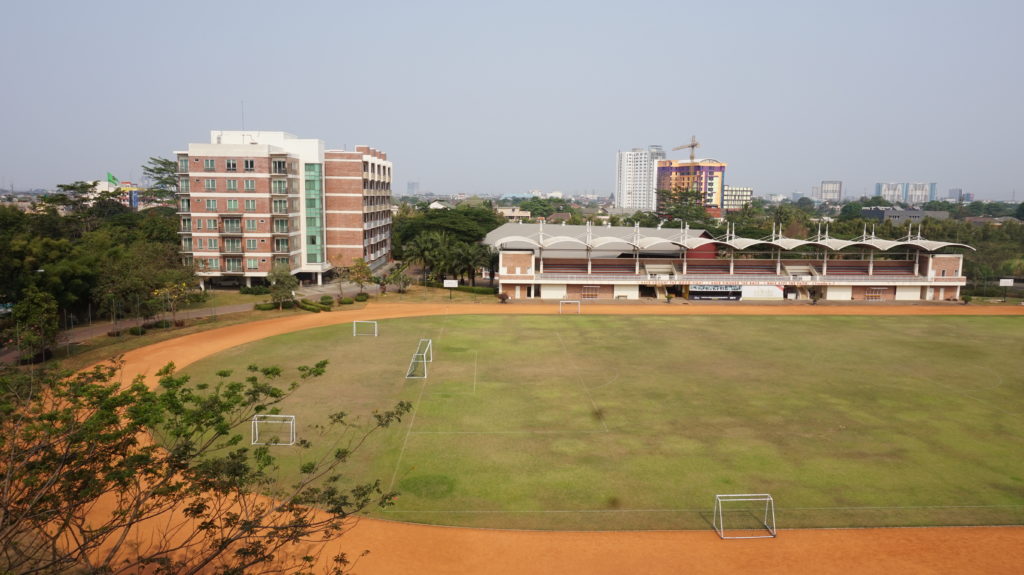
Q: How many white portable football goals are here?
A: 5